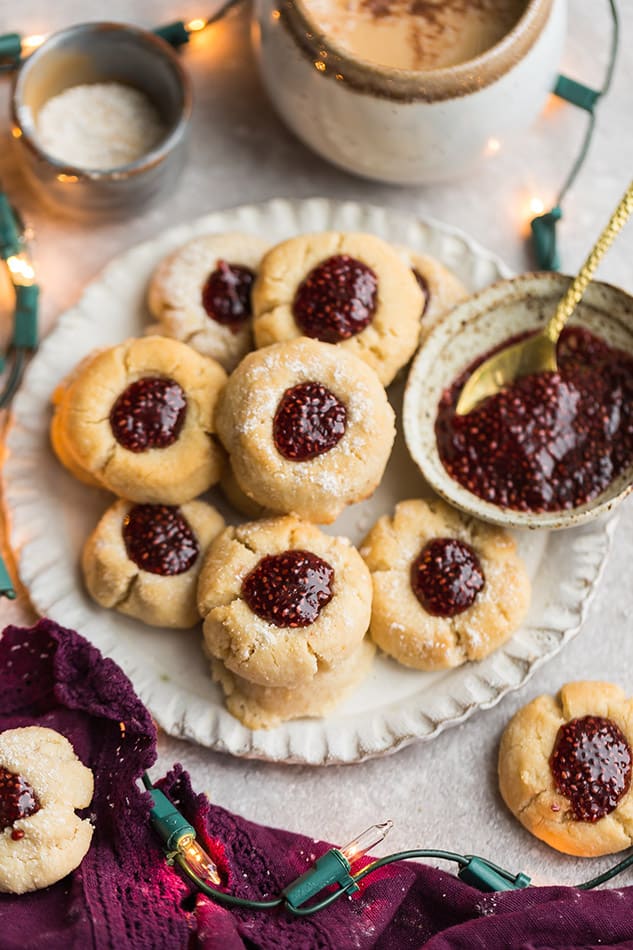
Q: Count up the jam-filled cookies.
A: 10